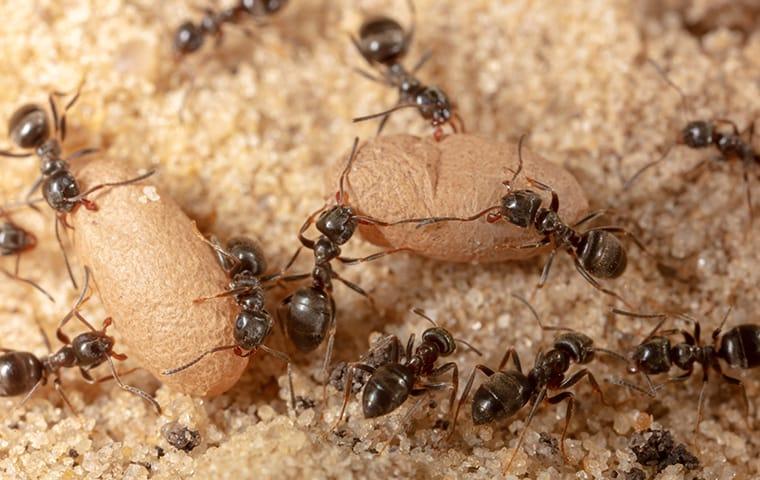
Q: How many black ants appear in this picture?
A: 12